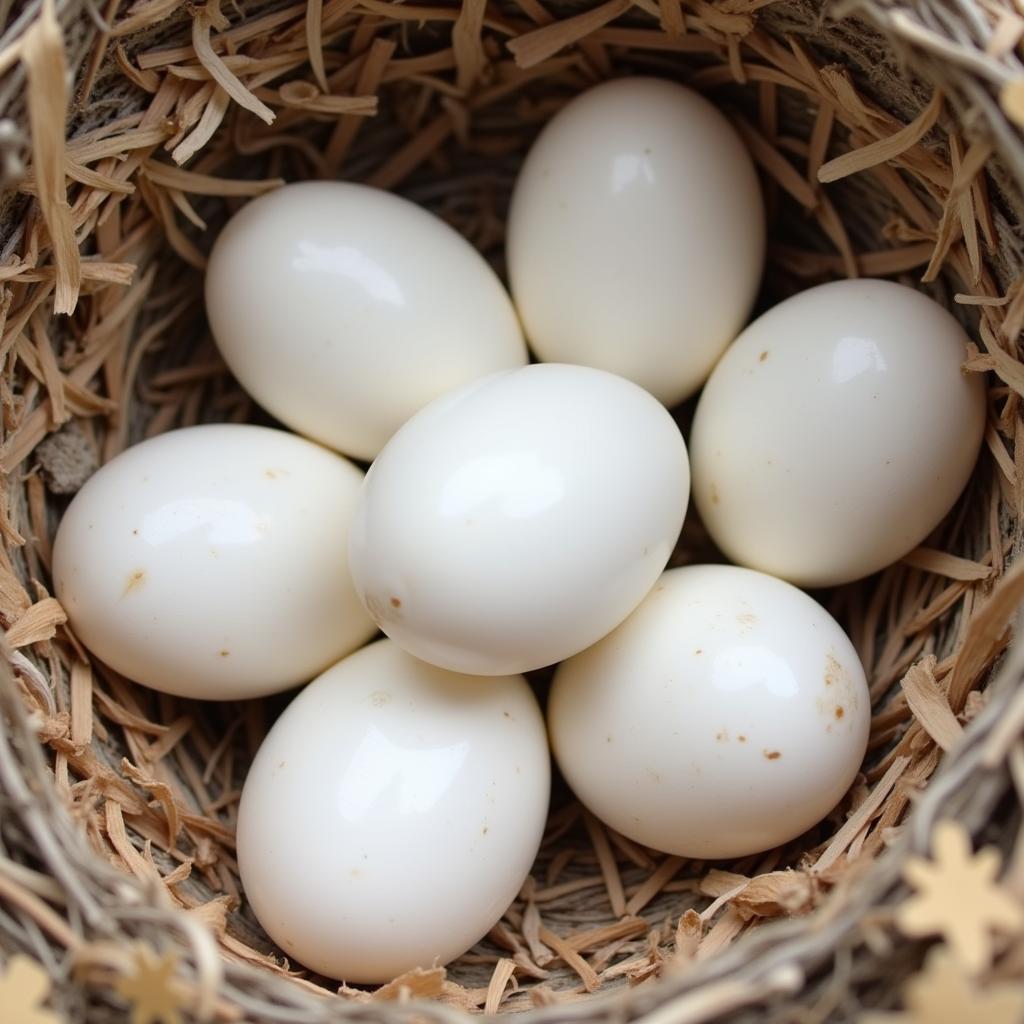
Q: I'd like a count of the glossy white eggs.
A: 7